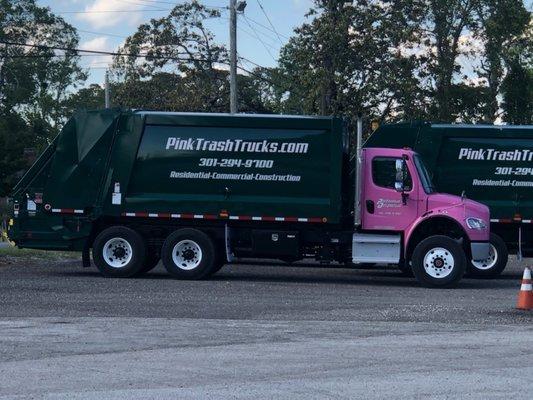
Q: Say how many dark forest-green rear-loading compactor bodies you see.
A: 2